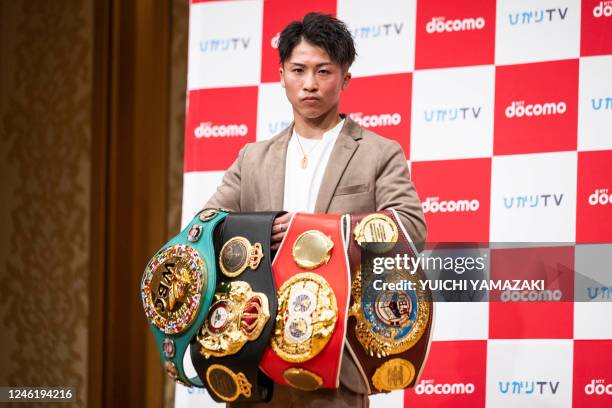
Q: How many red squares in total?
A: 11